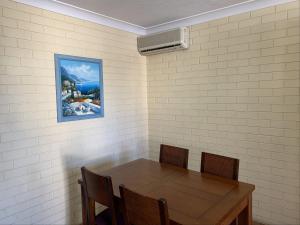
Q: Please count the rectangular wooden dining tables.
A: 1